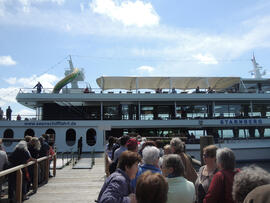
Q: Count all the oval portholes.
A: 5